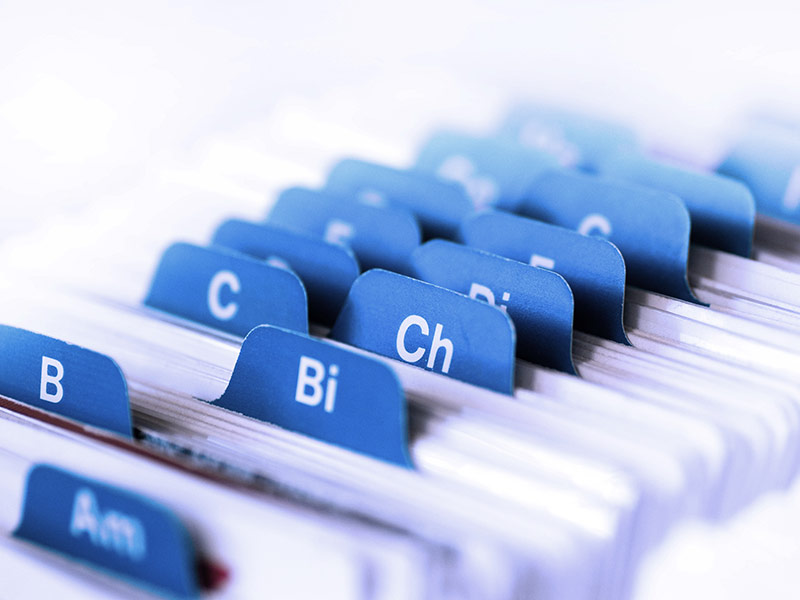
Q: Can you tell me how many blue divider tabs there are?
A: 15